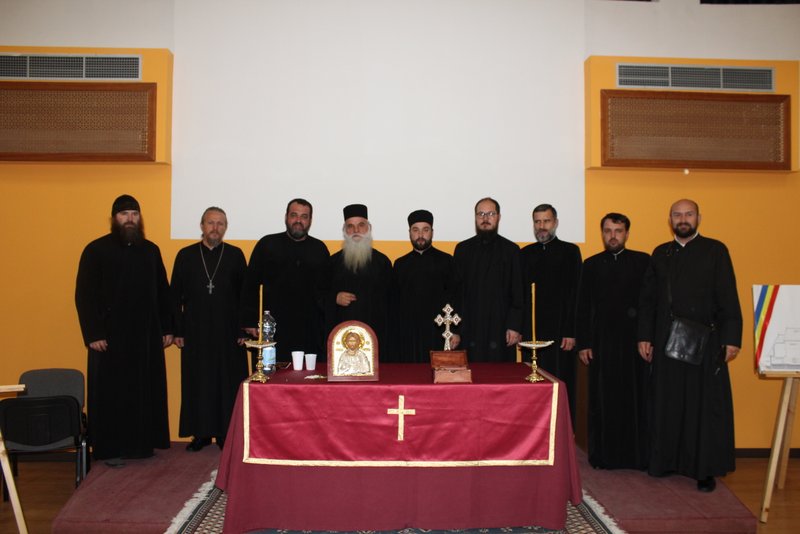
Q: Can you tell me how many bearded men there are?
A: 9